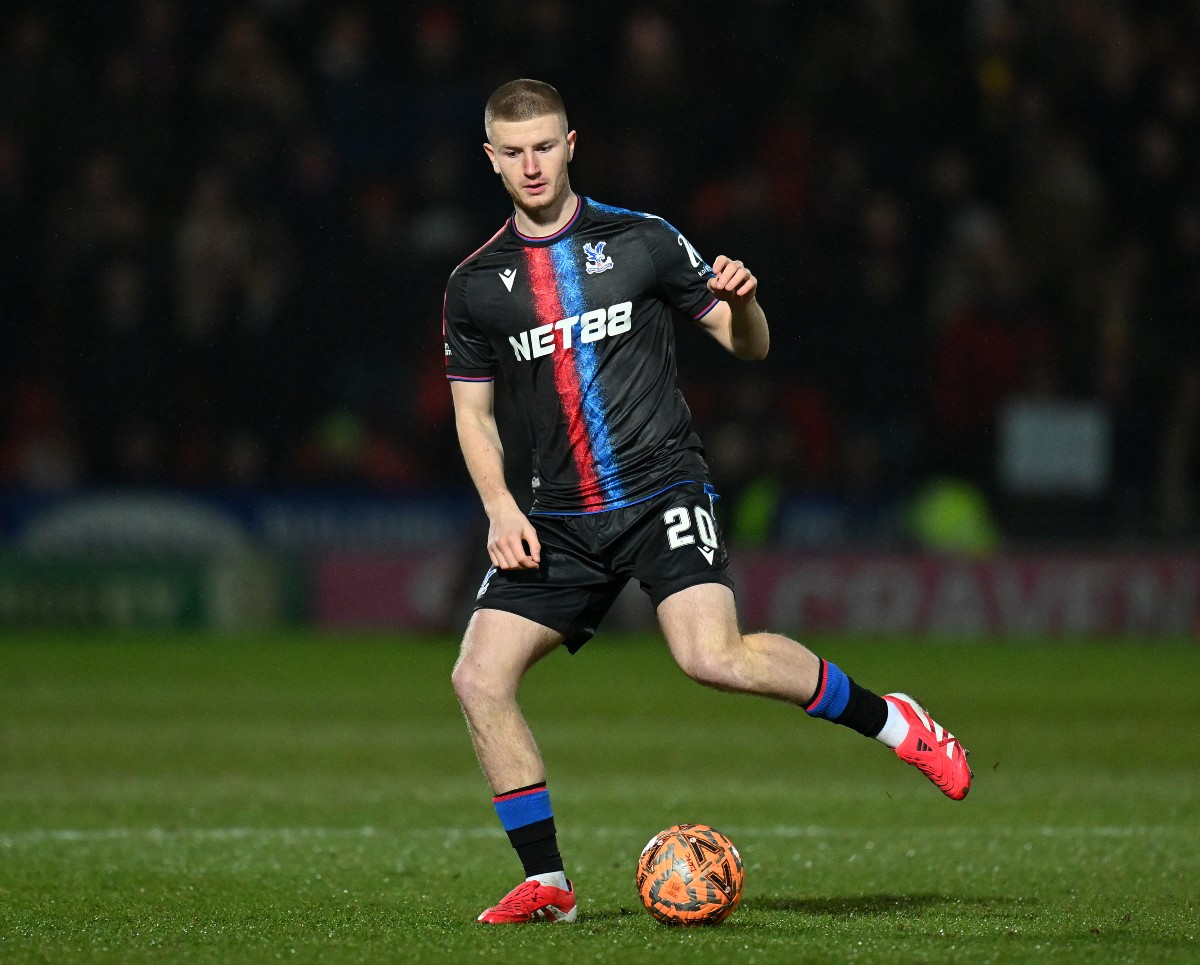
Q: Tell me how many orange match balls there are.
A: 1